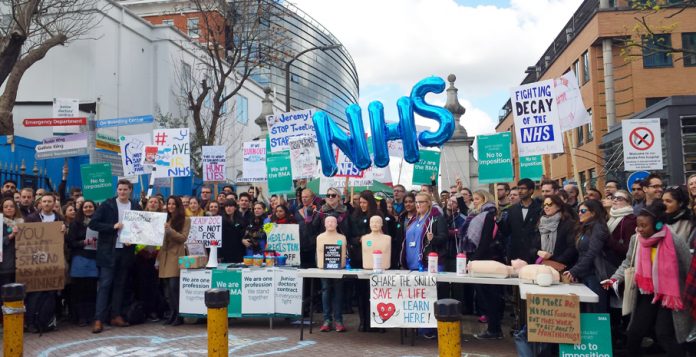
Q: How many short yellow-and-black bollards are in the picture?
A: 3